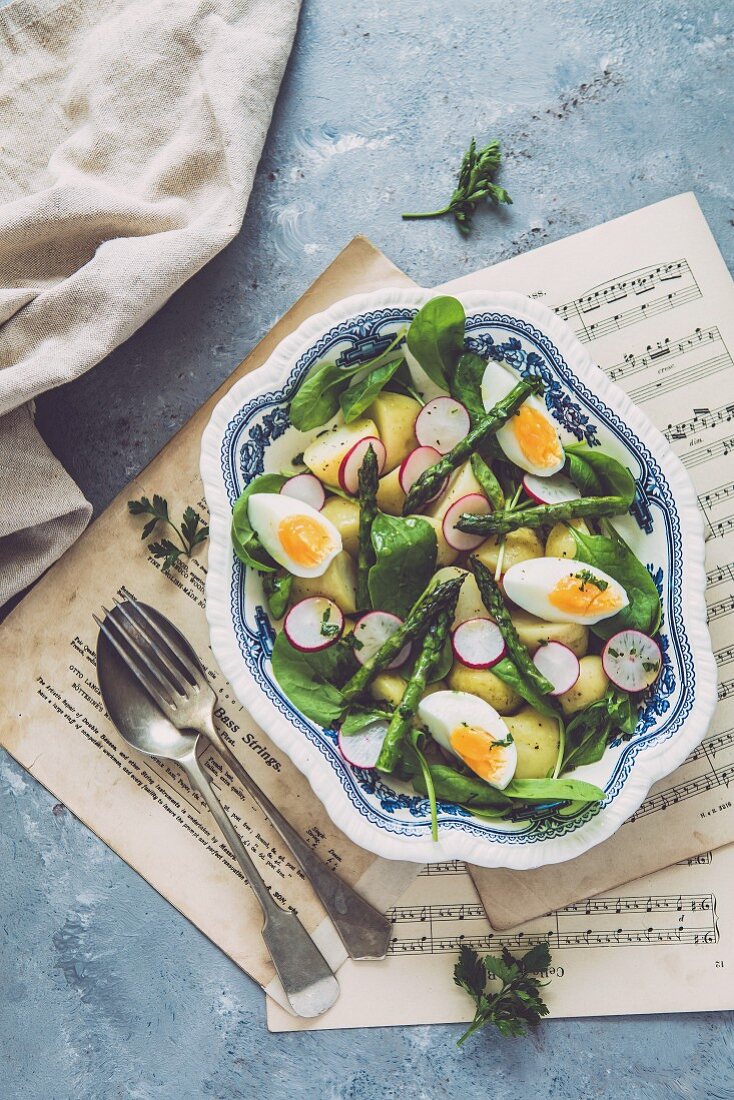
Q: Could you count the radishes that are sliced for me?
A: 12